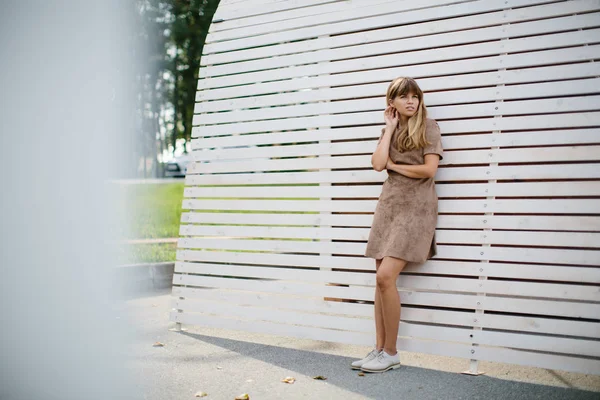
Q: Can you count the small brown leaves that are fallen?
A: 6